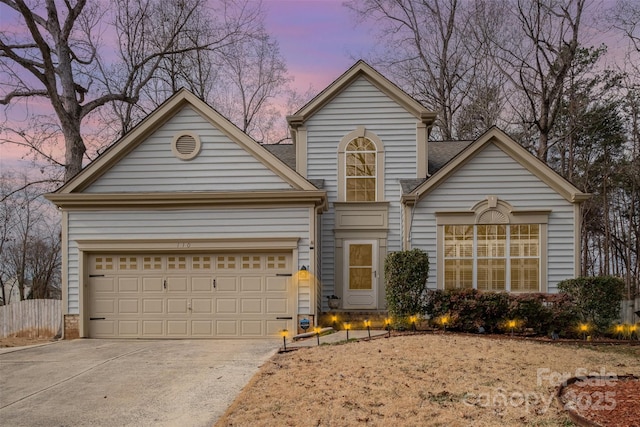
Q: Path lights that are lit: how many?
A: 12